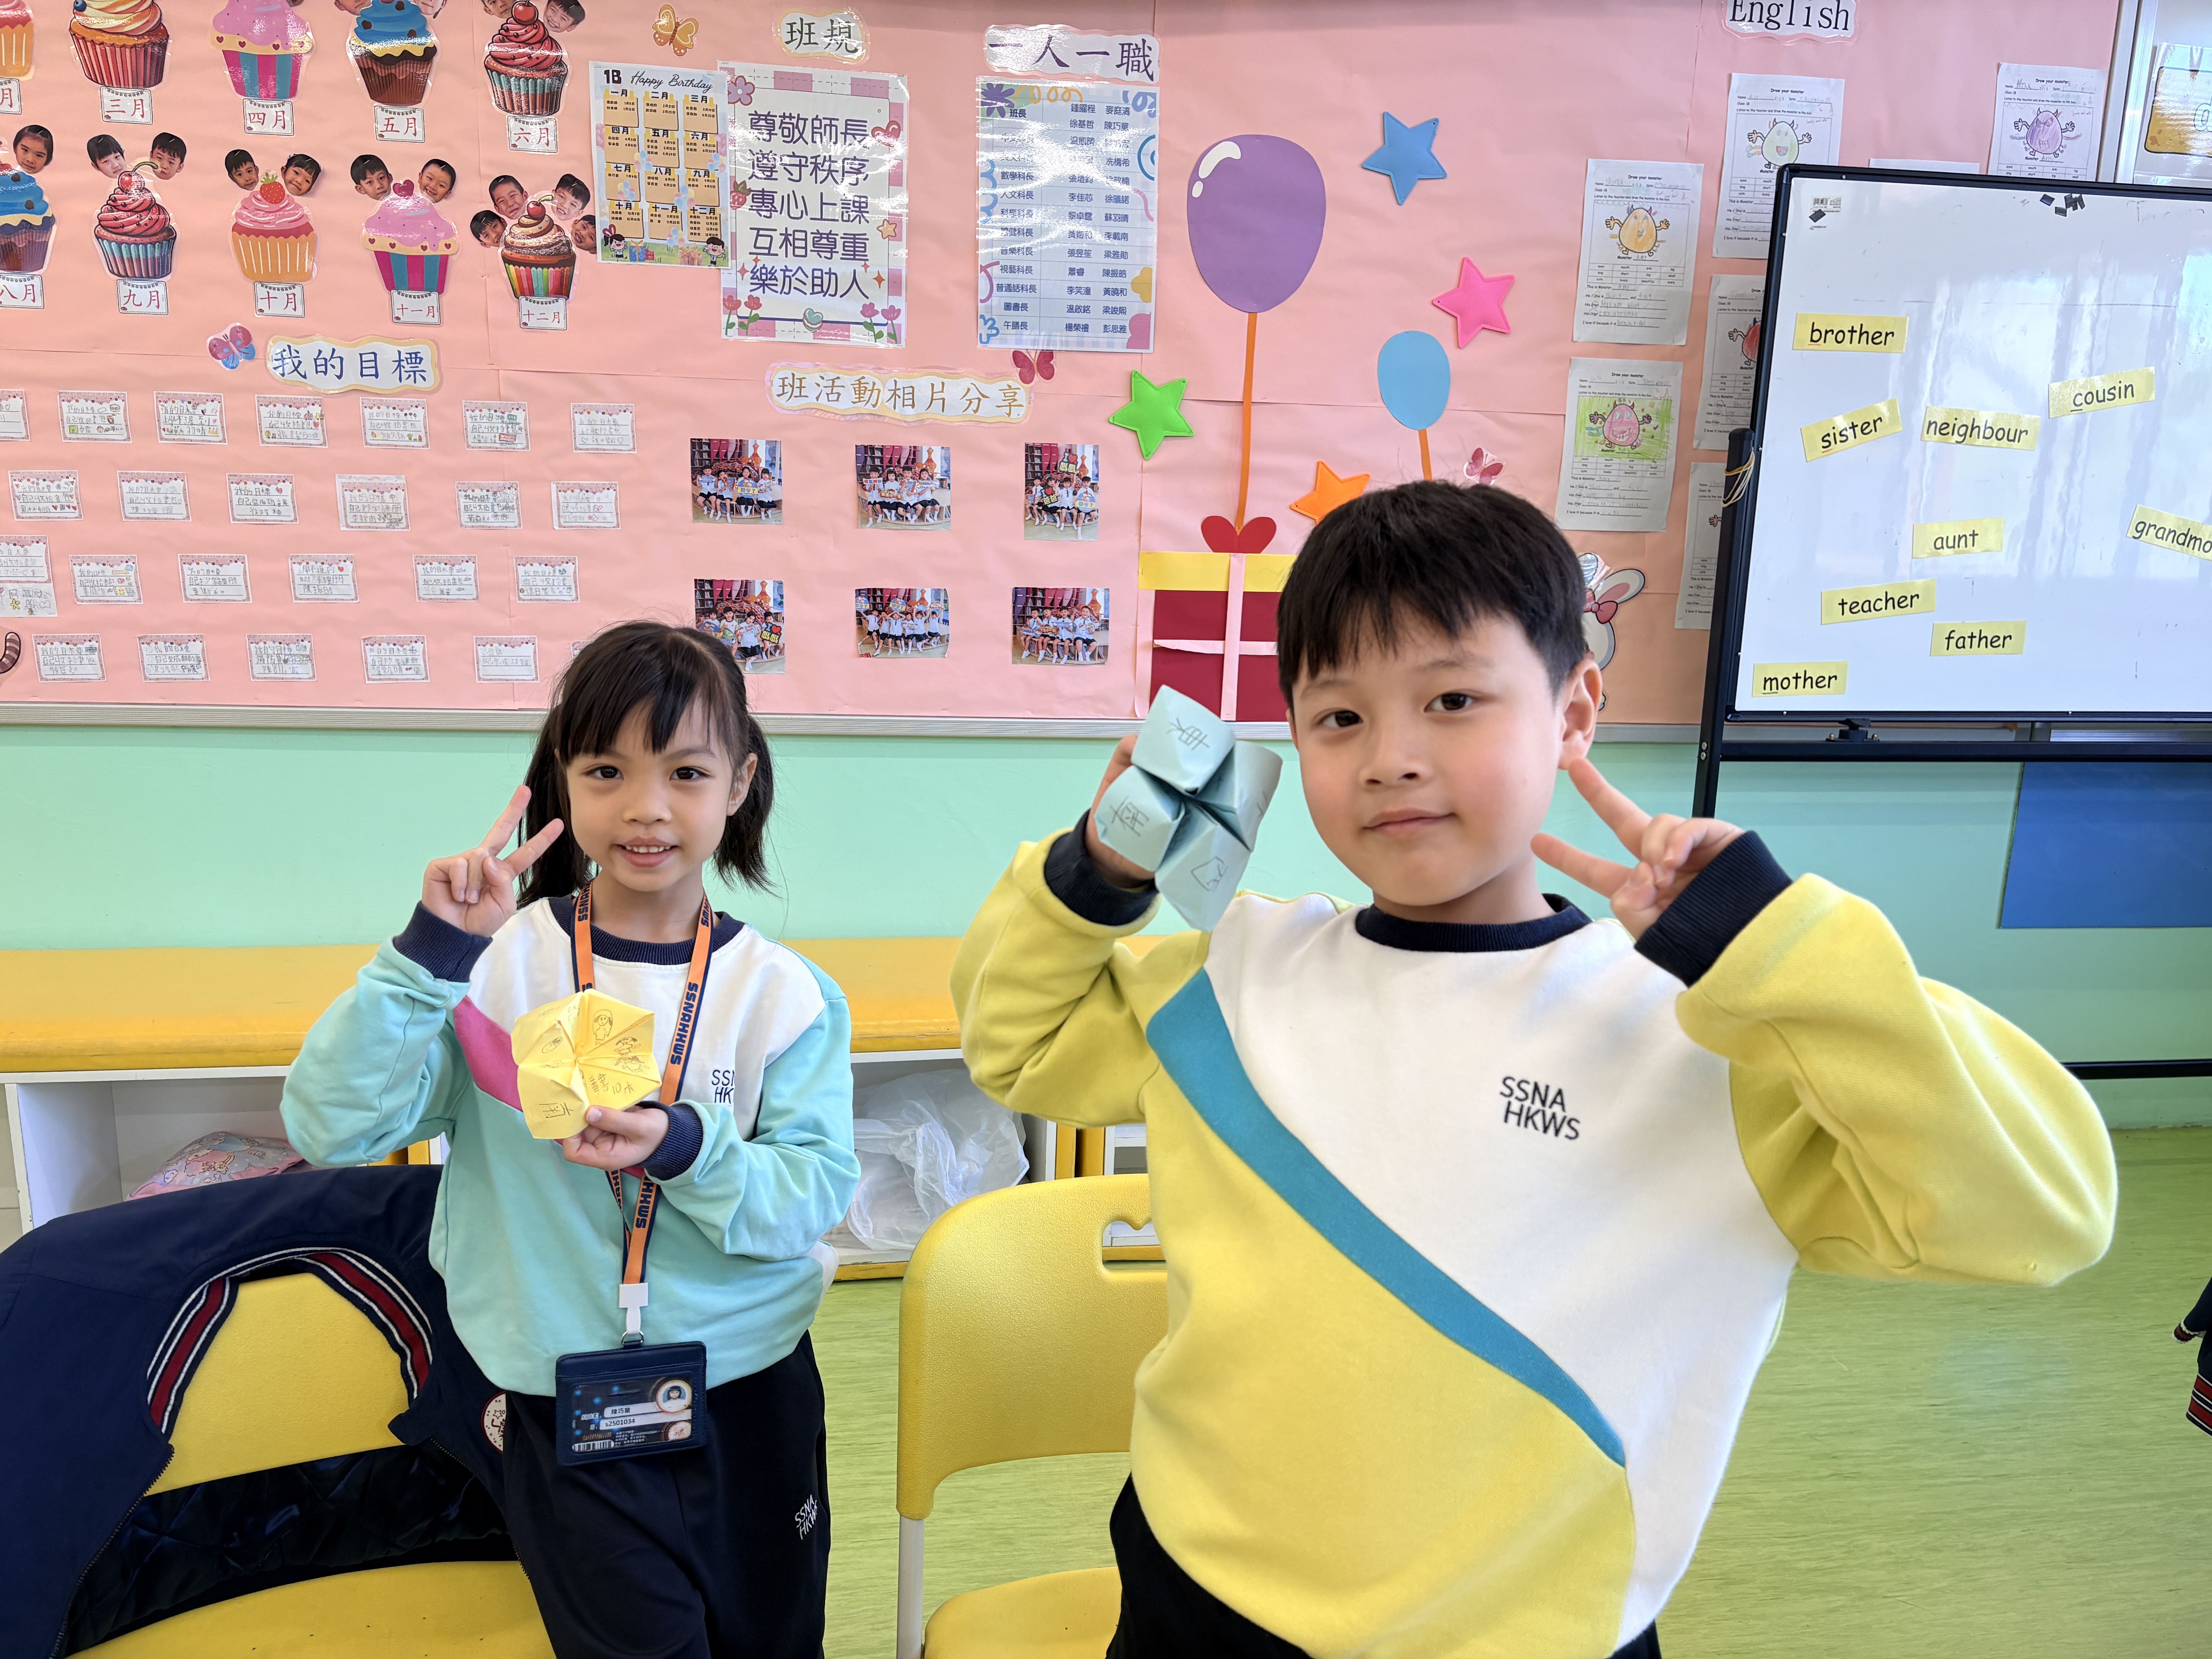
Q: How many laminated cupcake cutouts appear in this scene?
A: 10